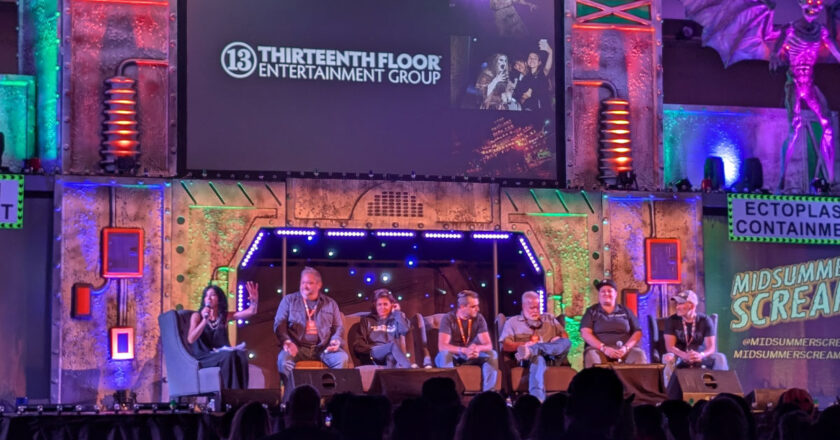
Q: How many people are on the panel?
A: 7